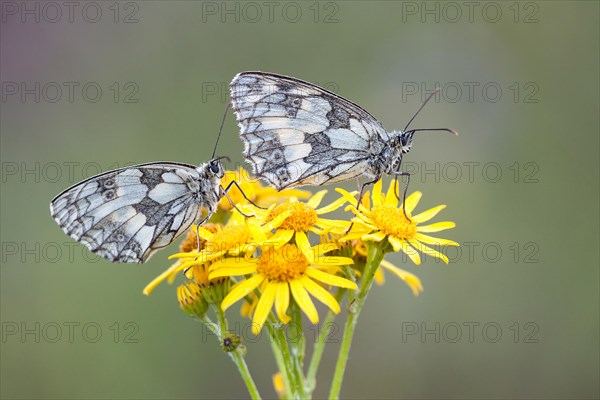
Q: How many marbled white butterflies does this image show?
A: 2